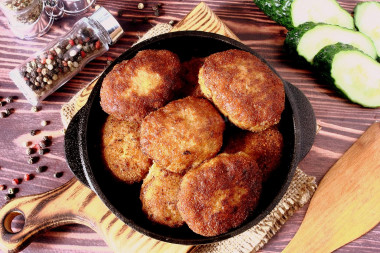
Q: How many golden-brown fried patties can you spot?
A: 8